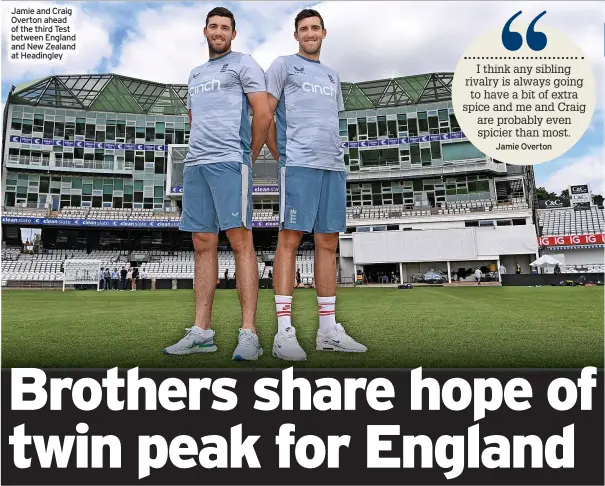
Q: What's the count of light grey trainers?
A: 2